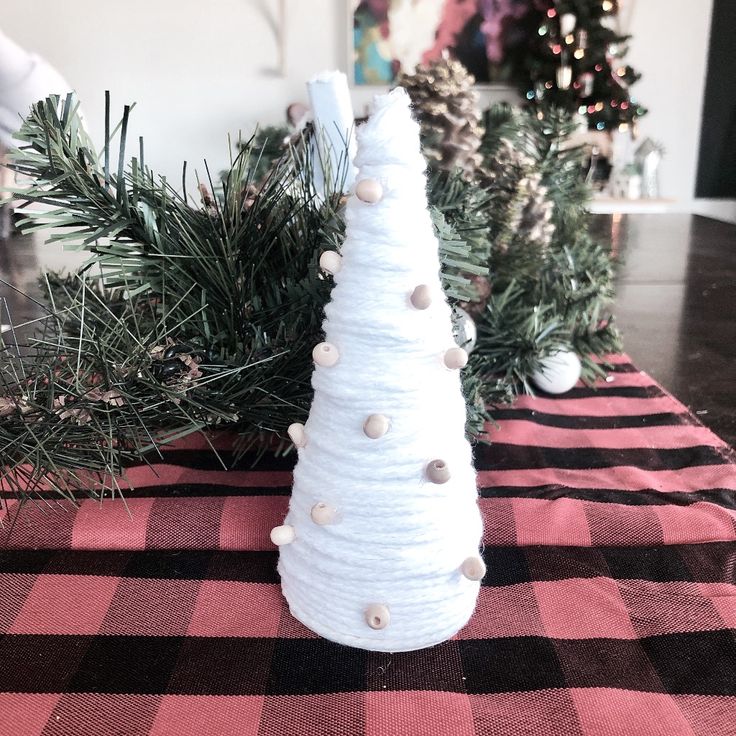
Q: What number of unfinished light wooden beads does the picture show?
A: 12